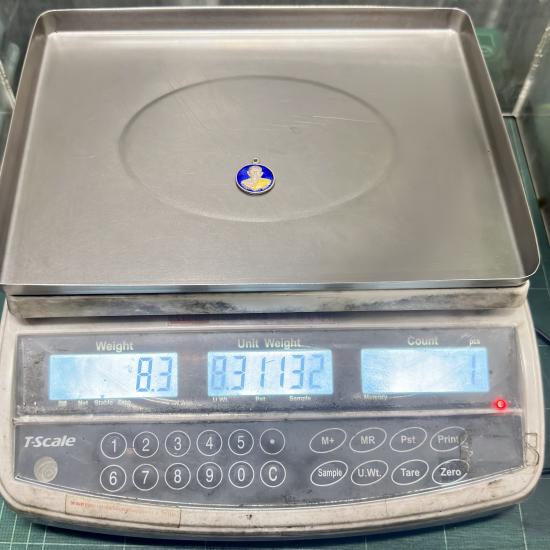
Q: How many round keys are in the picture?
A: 12